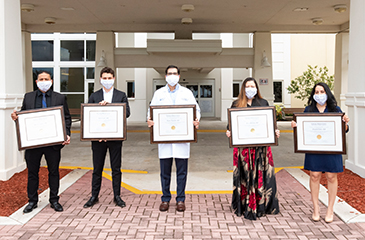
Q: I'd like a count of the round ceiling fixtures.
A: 6